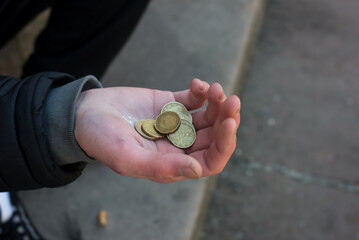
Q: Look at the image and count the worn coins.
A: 5